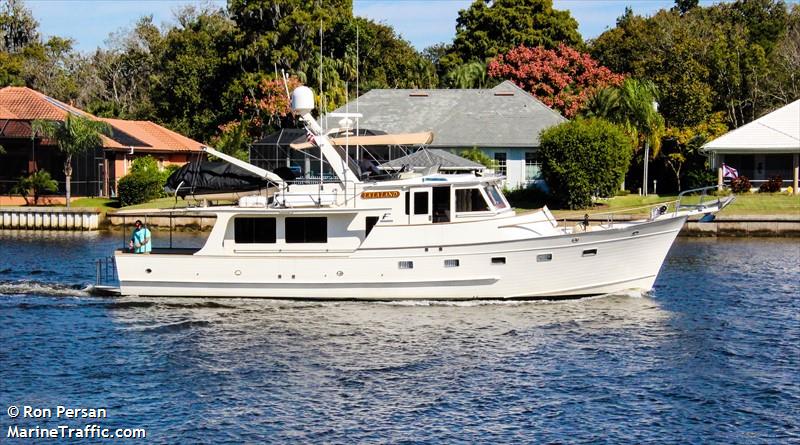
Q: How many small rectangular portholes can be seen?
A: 5